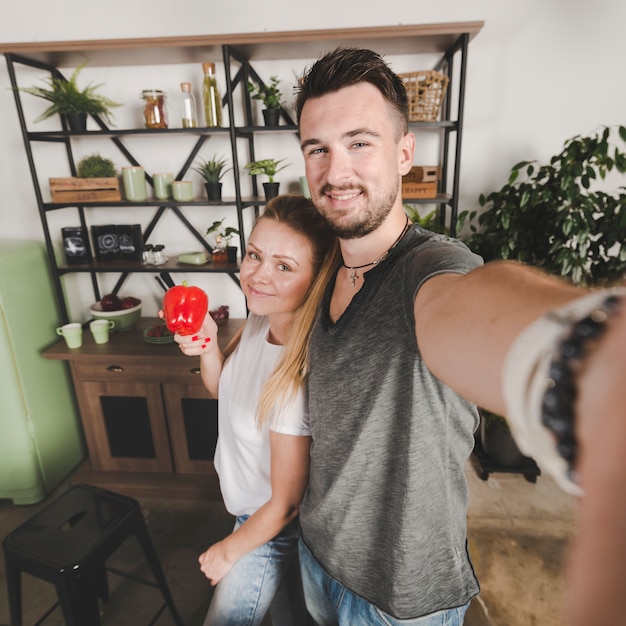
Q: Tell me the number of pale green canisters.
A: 3